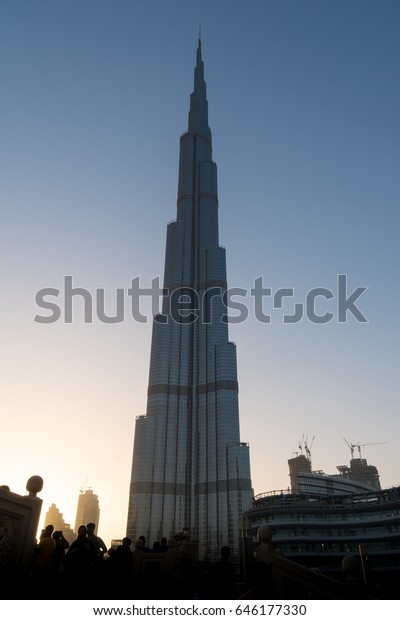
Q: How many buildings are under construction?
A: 3